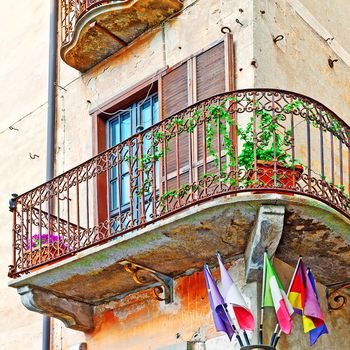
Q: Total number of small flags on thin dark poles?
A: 5